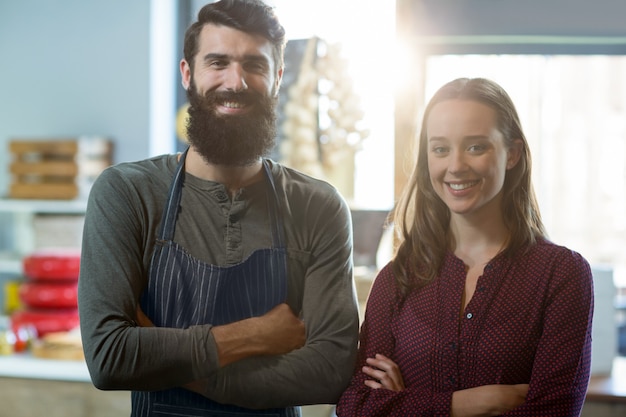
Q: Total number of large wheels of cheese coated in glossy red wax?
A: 3